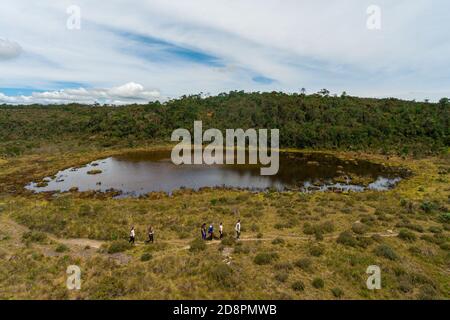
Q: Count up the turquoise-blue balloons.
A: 0